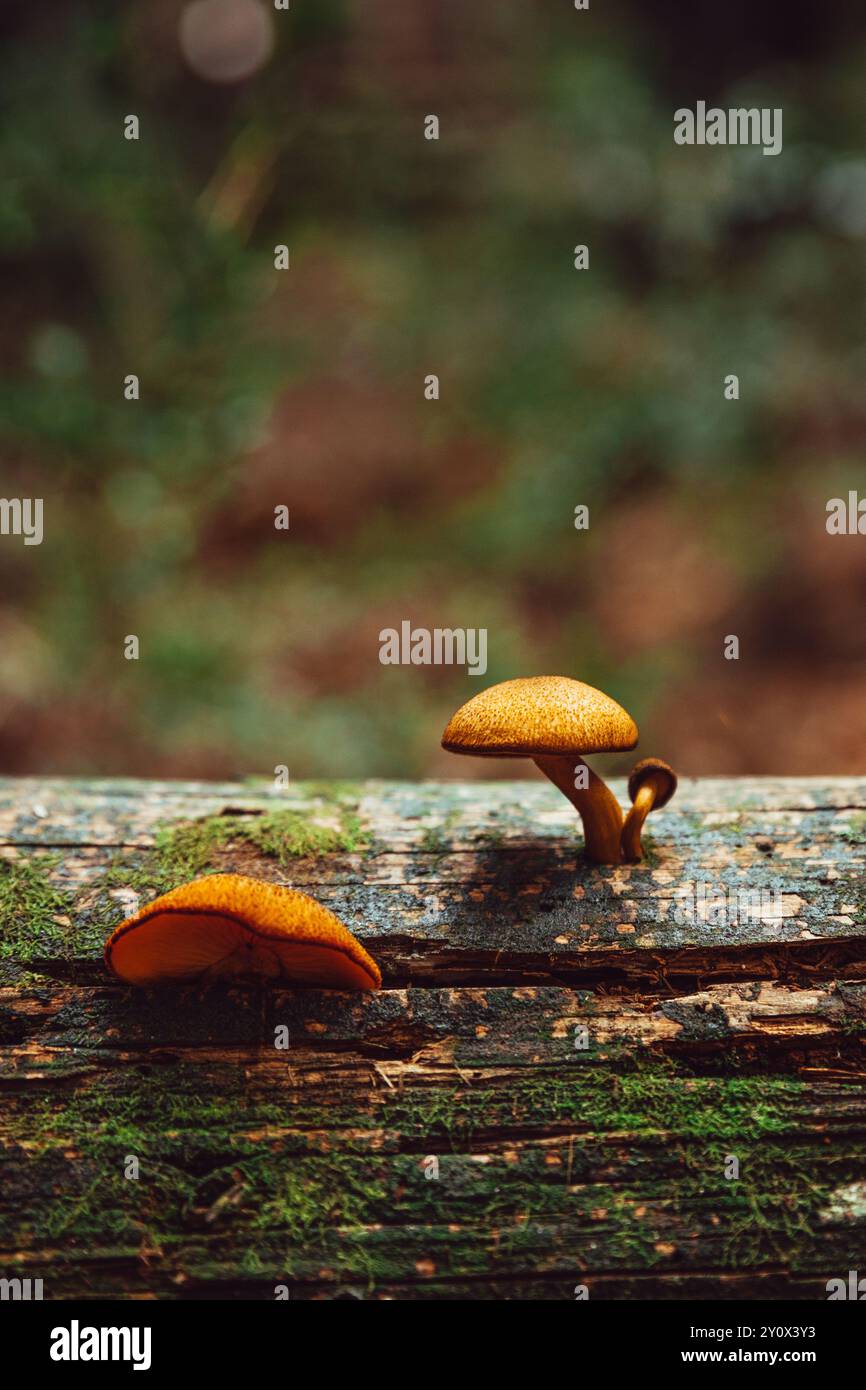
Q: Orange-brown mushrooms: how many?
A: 3